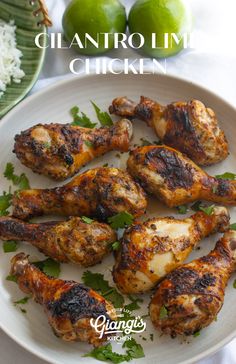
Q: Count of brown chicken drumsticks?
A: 8